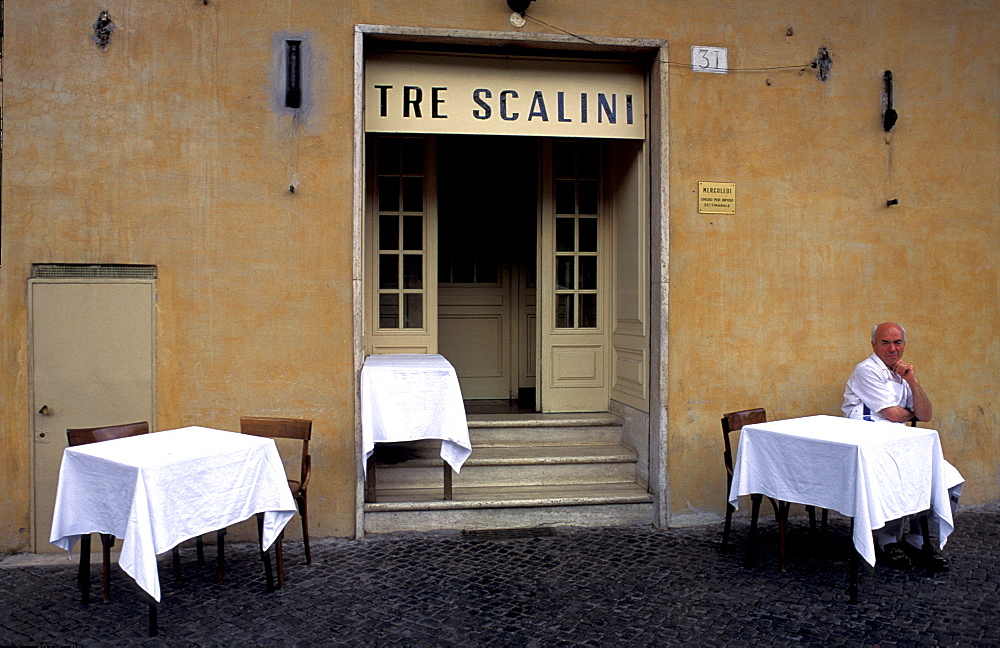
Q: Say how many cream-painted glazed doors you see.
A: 2